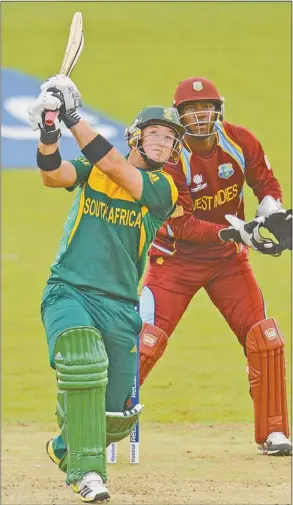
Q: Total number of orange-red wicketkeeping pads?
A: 2